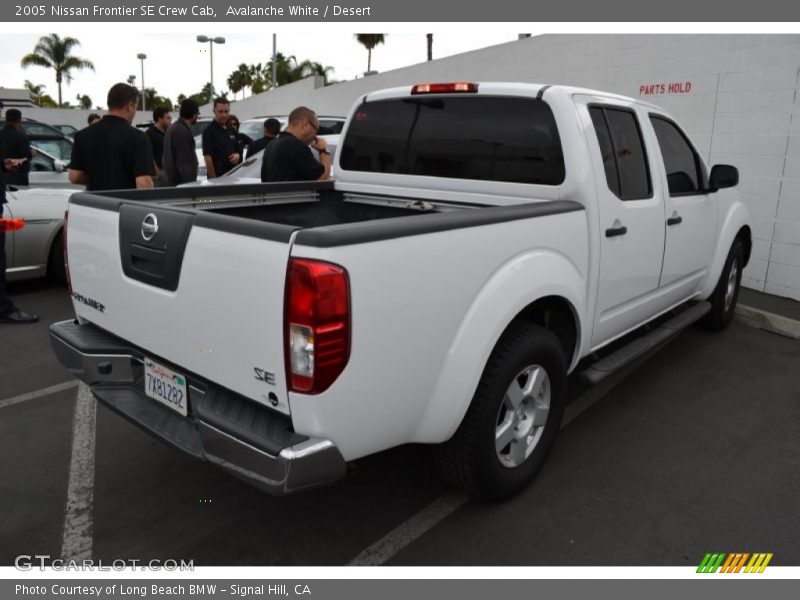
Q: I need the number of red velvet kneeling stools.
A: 0